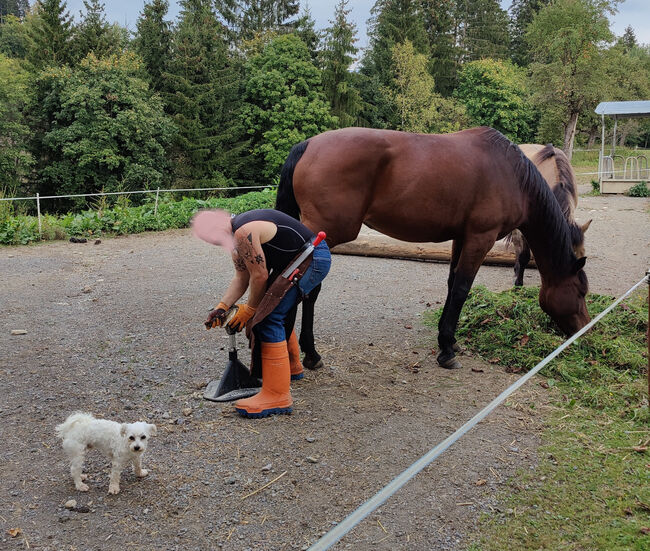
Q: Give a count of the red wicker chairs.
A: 0